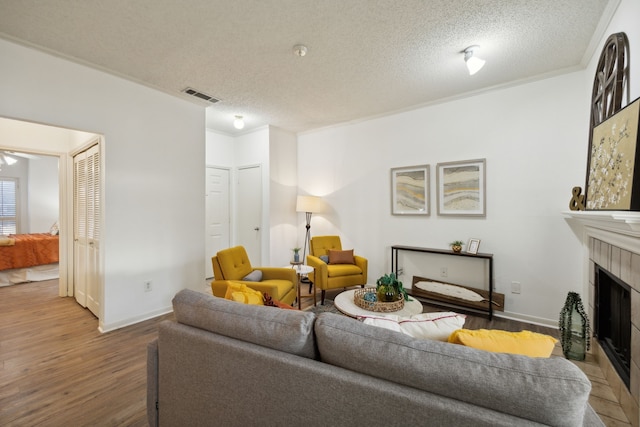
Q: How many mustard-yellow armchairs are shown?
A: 2